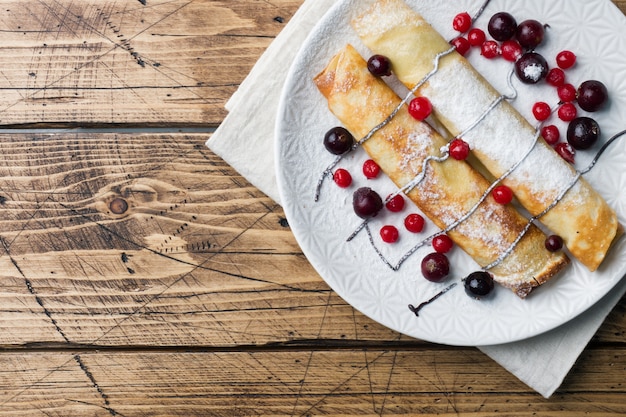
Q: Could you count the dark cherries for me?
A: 11